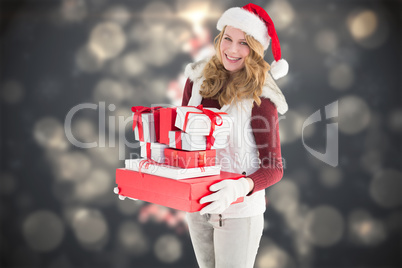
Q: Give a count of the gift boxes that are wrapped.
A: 8